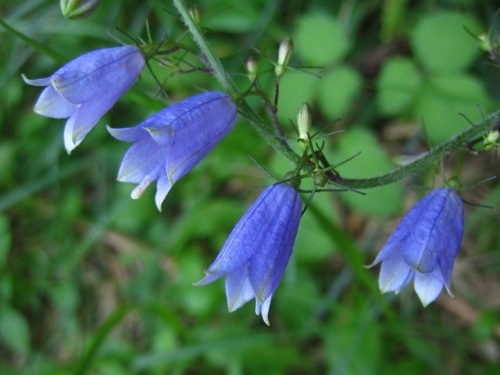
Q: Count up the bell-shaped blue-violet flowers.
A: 4